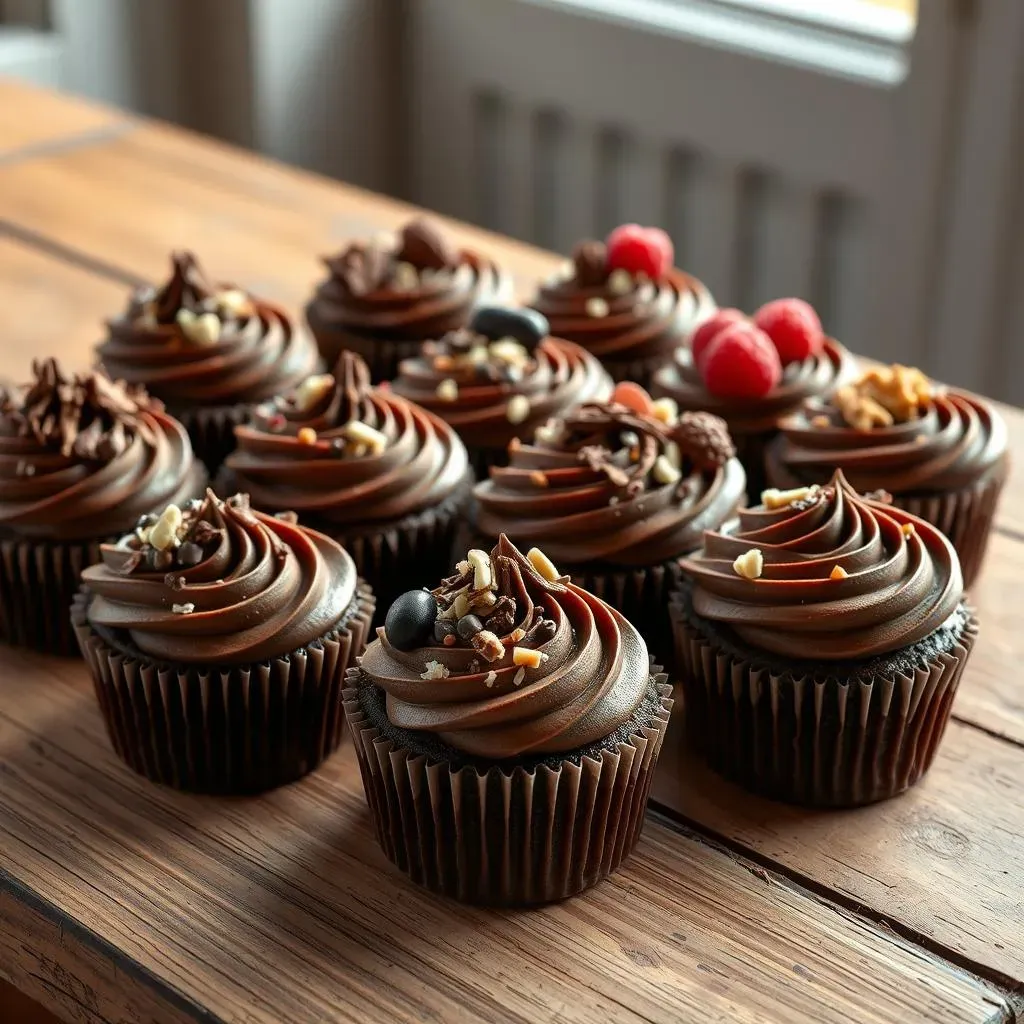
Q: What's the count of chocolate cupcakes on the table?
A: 12